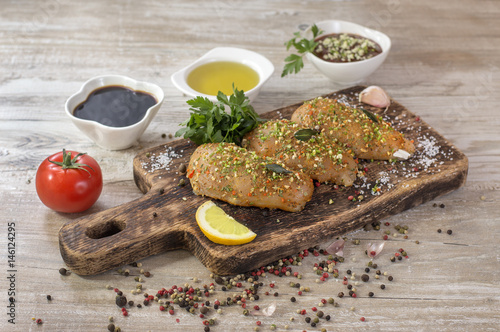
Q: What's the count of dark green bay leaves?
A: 3